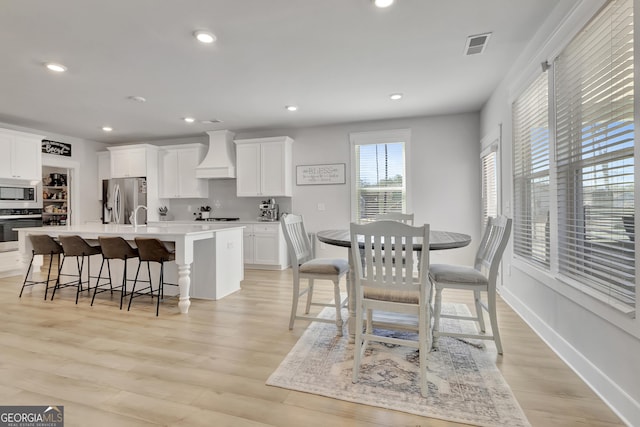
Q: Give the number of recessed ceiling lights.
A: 7